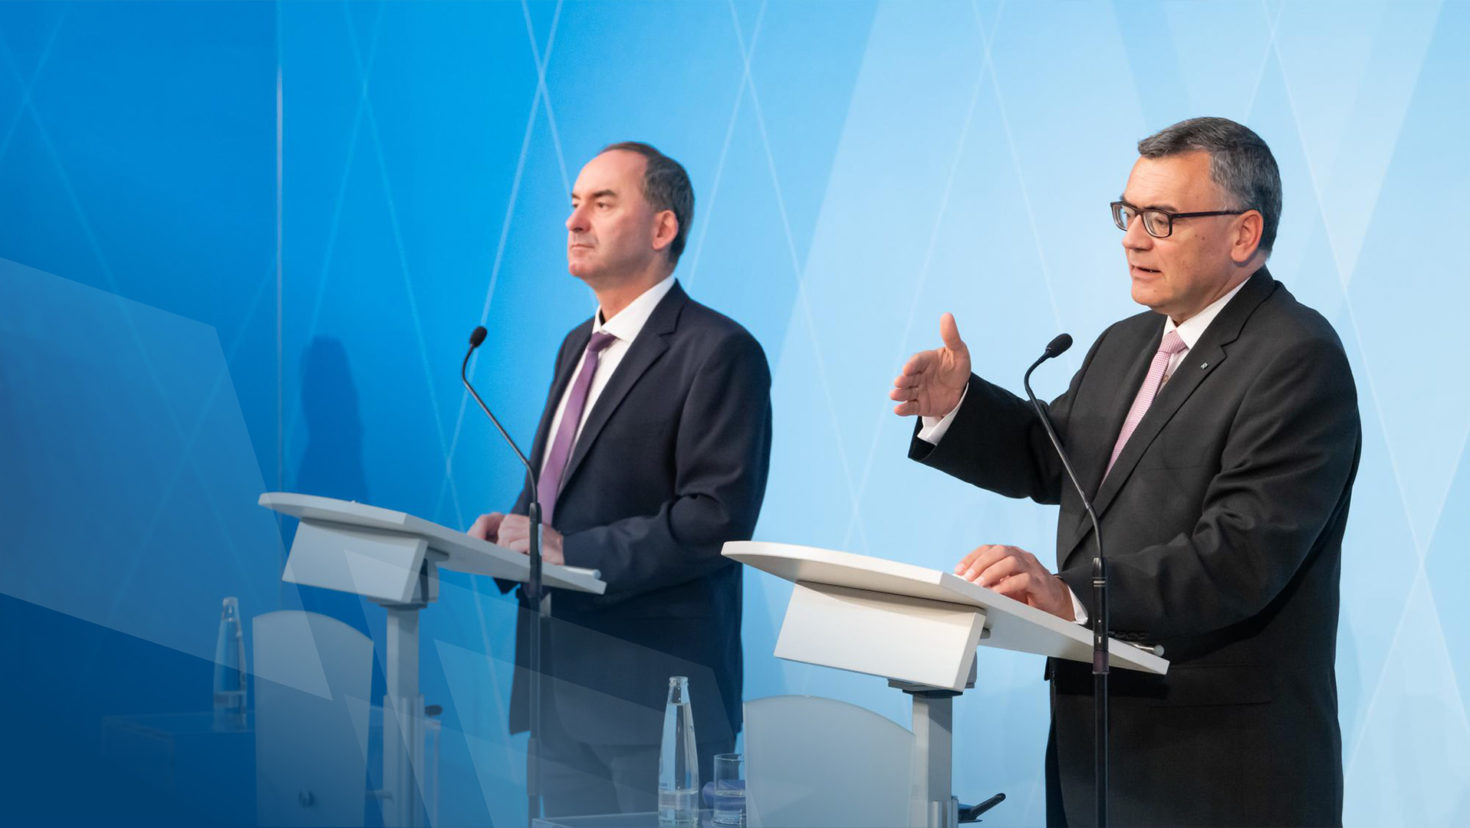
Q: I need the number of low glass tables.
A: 2